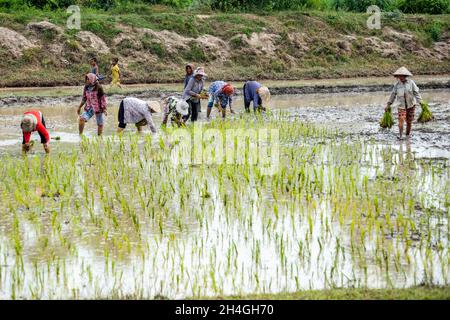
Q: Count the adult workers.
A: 9